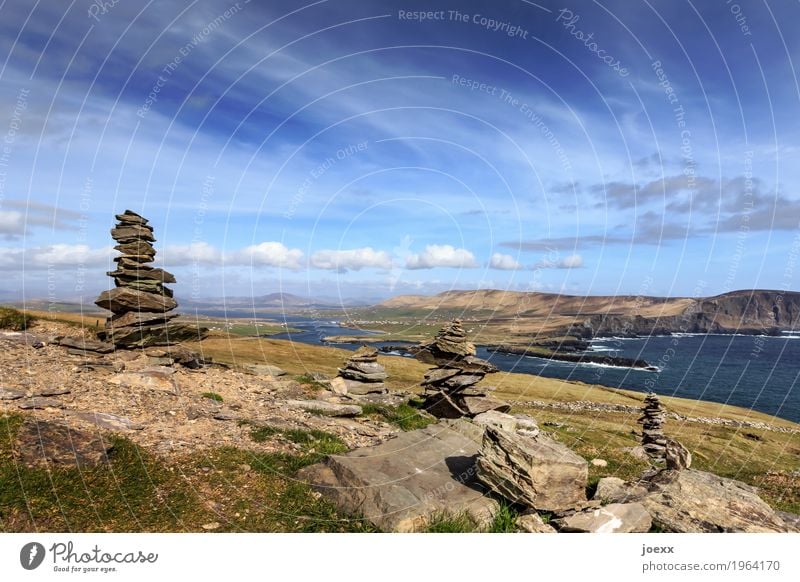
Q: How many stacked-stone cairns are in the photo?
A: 4